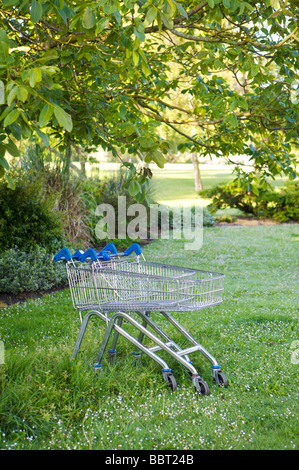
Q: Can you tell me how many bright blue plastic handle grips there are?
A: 4